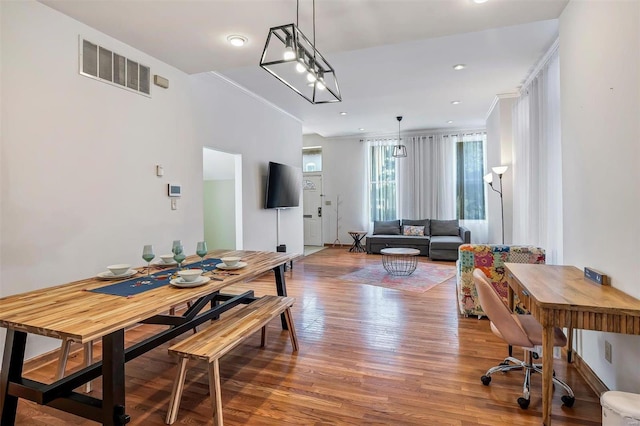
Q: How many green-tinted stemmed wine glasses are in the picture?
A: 4